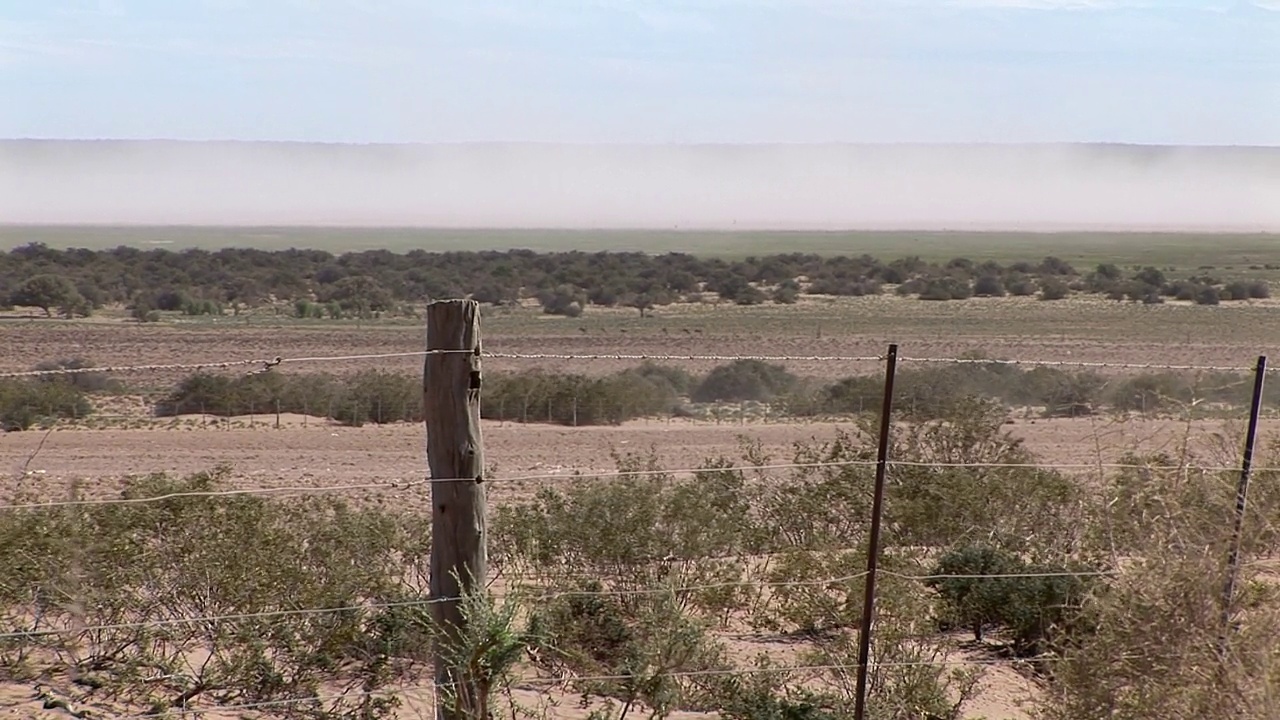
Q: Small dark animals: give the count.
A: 6